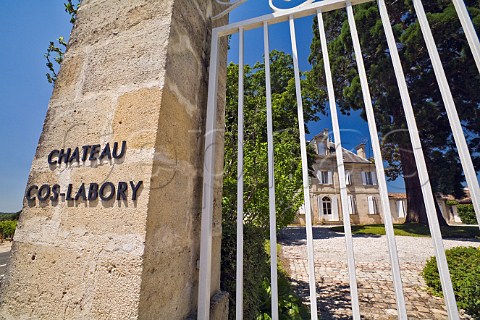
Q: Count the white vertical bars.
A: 9